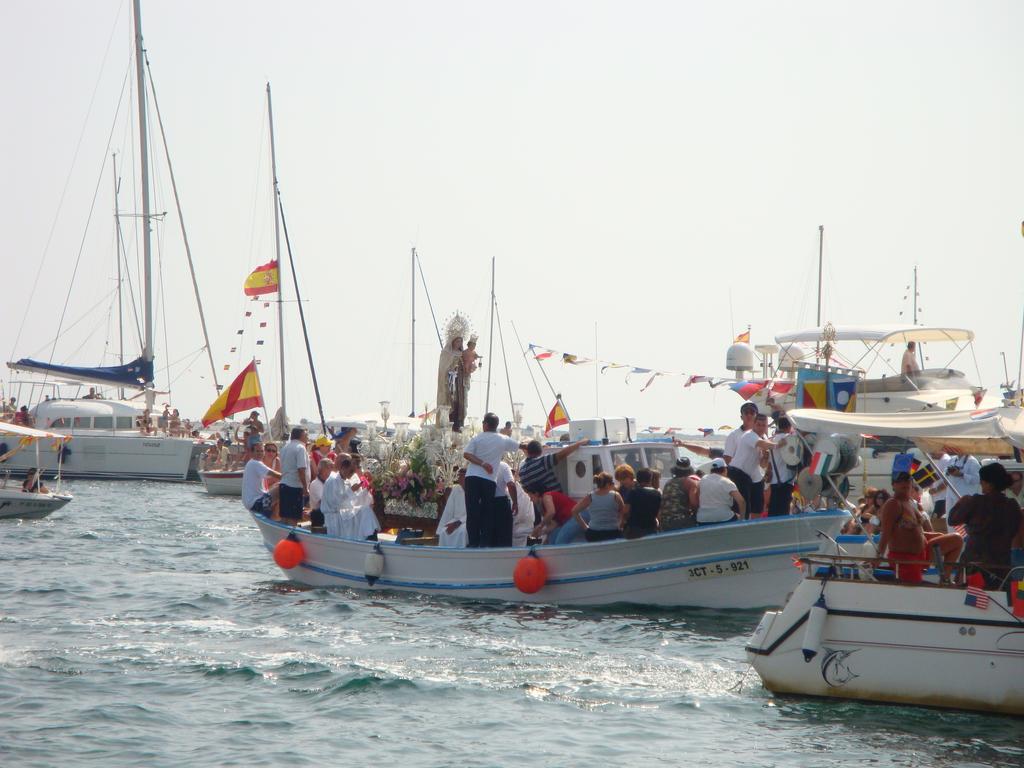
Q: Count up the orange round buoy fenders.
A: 2